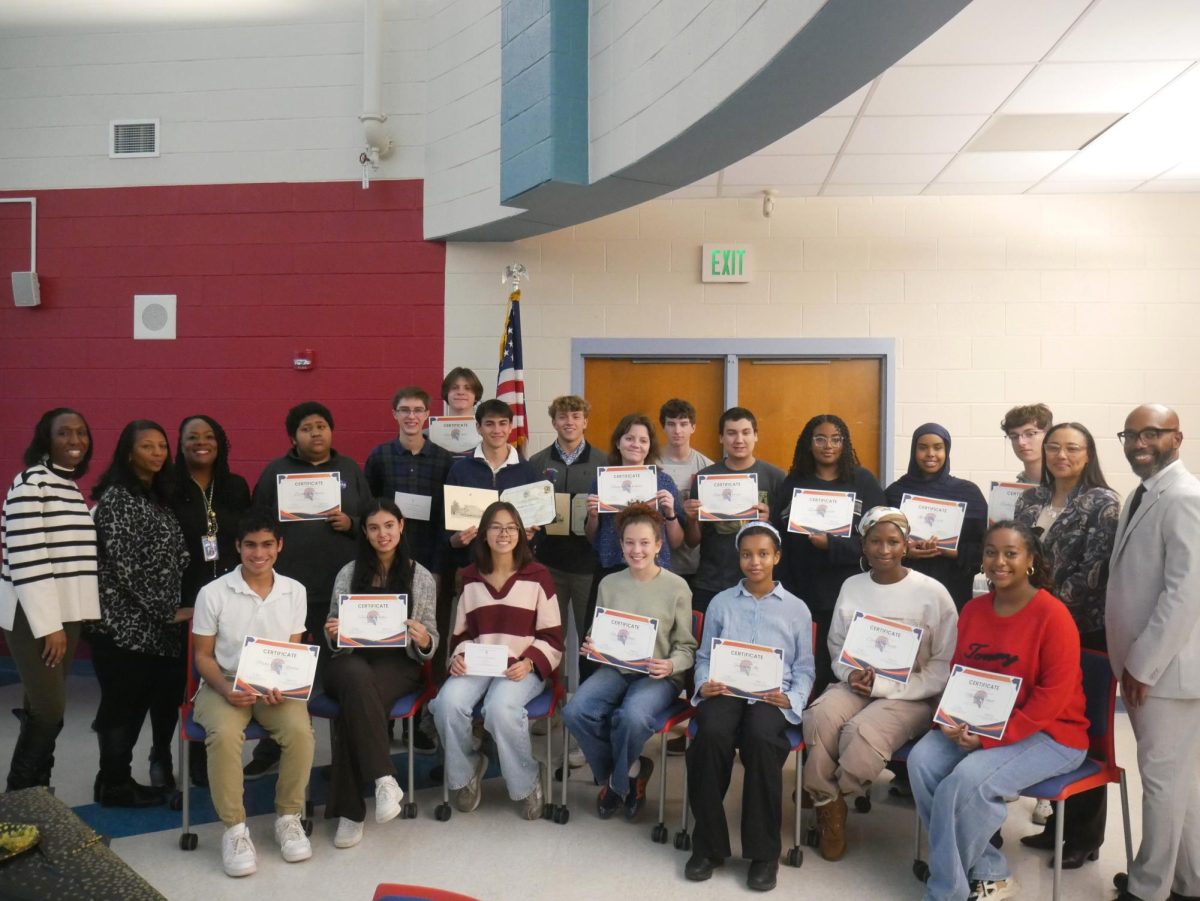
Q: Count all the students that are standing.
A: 11